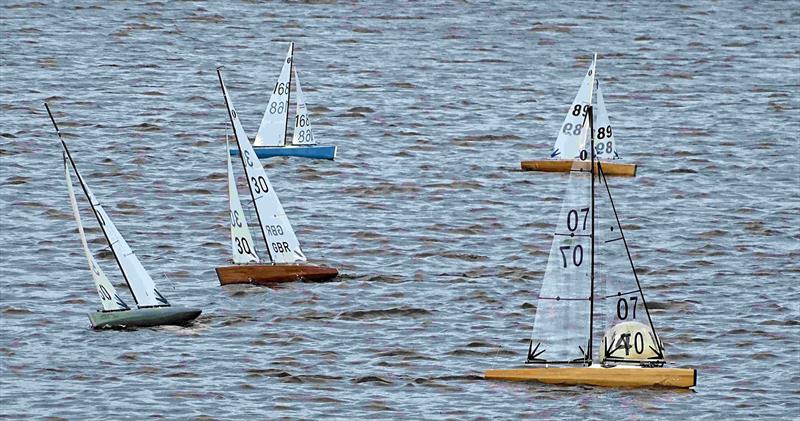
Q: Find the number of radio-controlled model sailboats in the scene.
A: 5